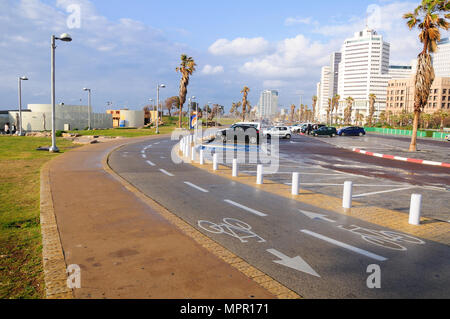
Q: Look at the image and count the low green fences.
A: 1